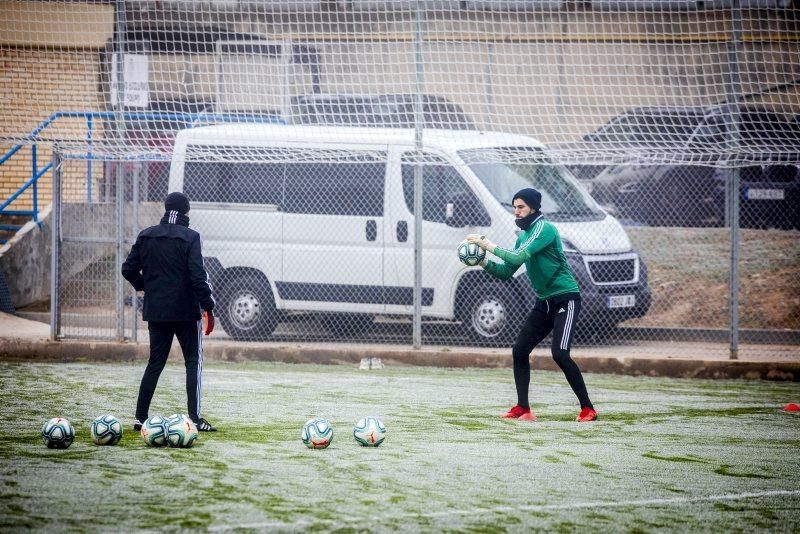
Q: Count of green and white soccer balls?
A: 7